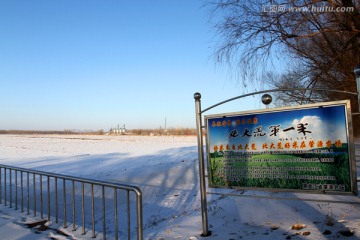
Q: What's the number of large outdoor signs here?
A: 1